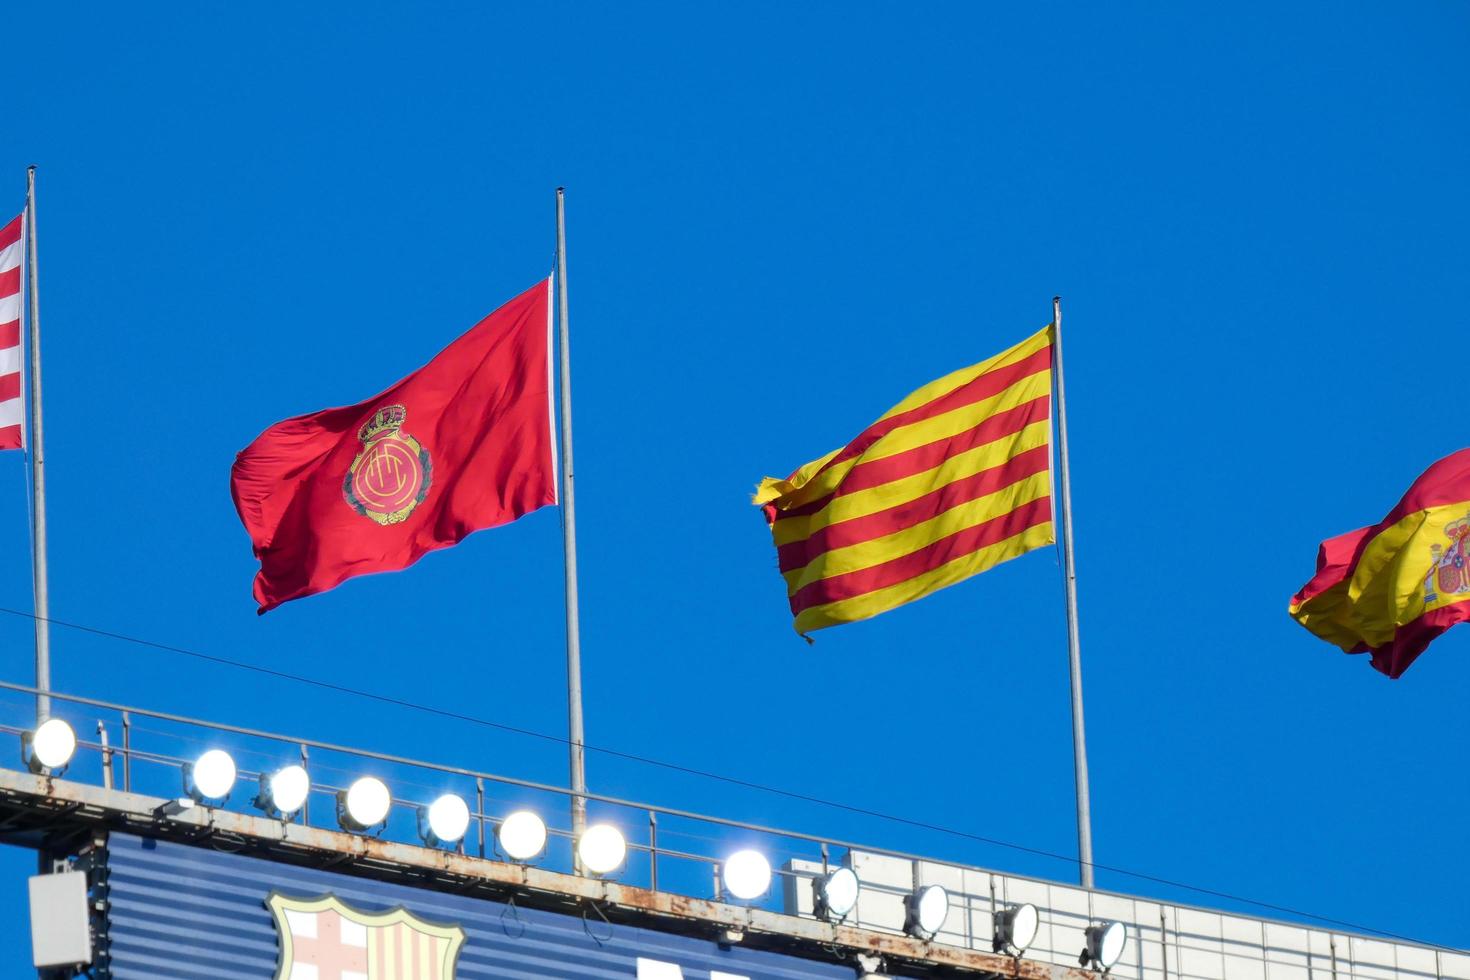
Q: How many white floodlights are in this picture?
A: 12